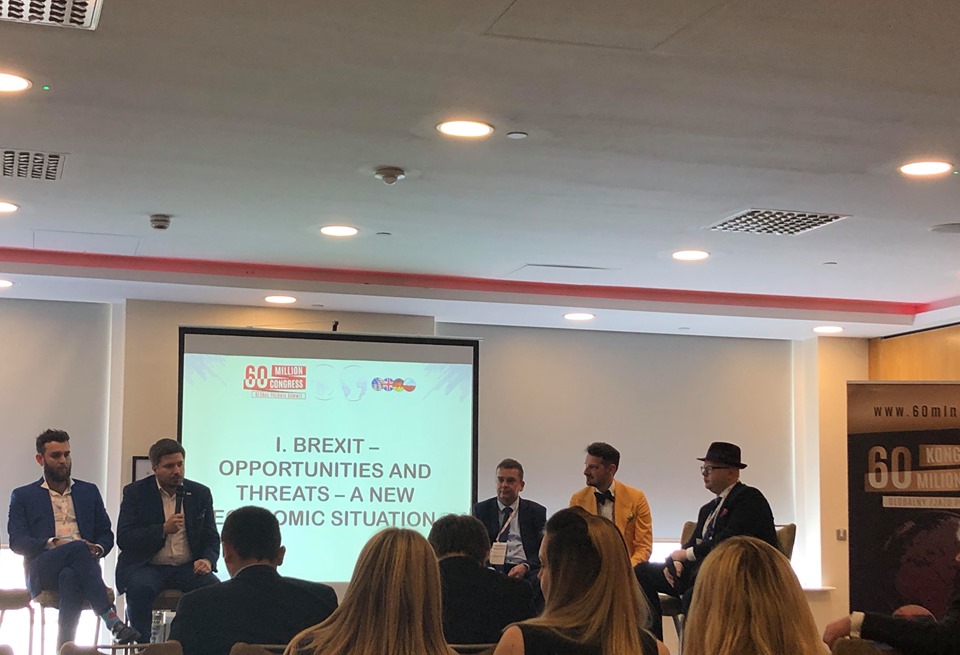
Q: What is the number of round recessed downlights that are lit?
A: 10